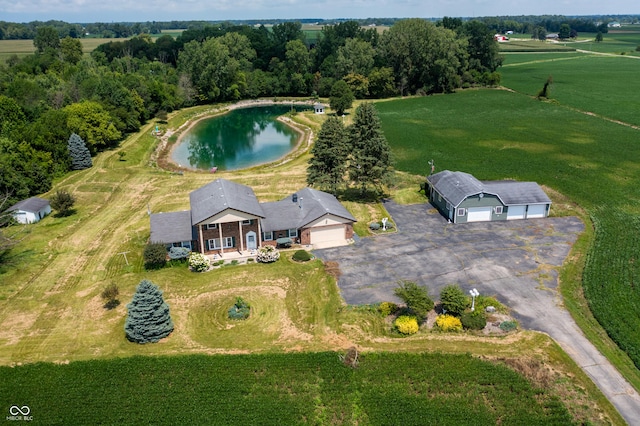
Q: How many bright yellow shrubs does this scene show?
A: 2